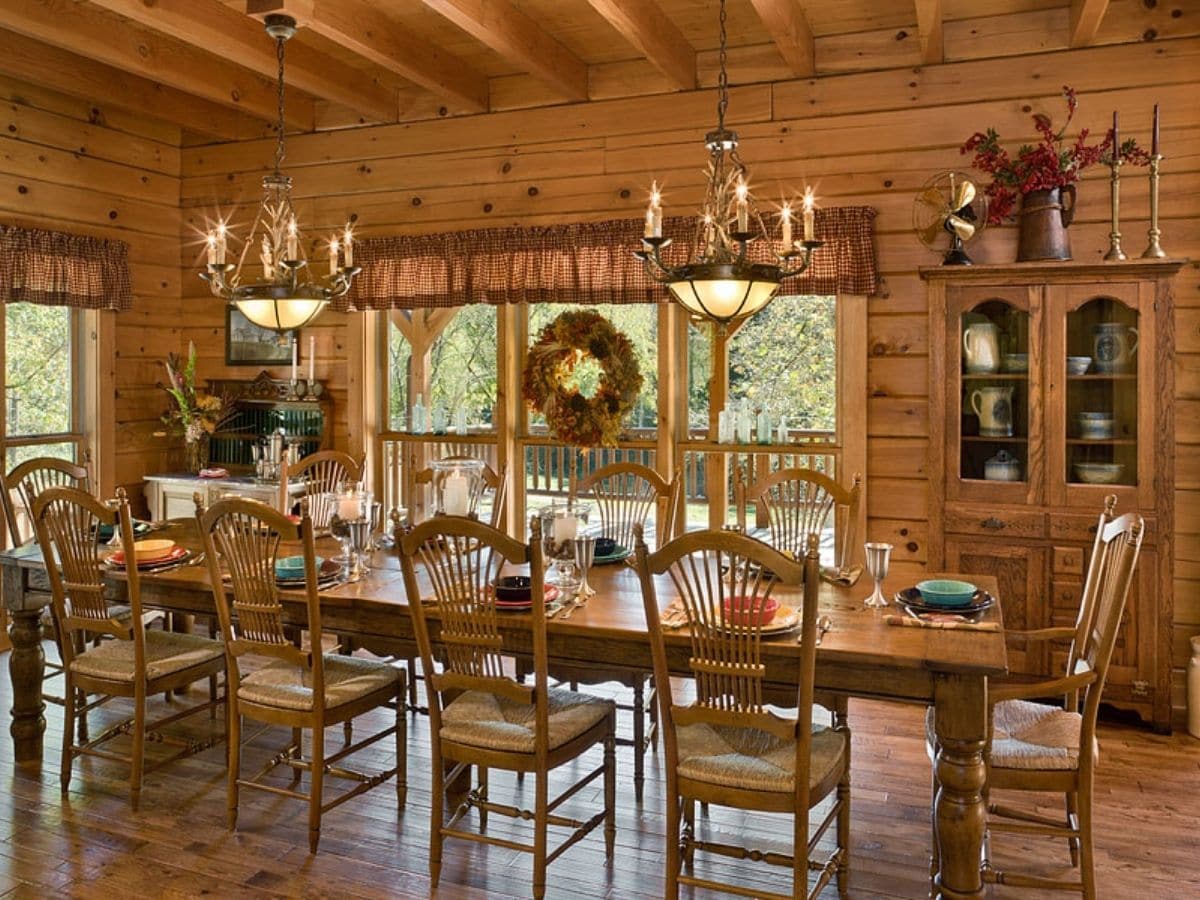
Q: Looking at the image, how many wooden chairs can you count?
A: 10